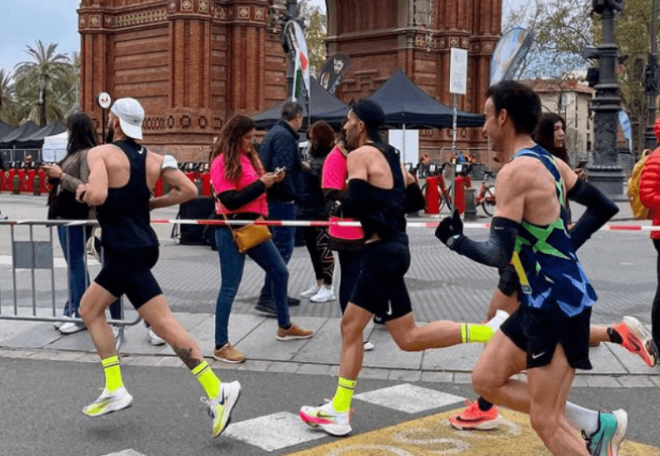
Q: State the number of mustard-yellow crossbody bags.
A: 1